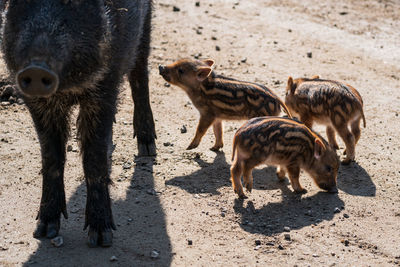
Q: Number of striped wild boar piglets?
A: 3